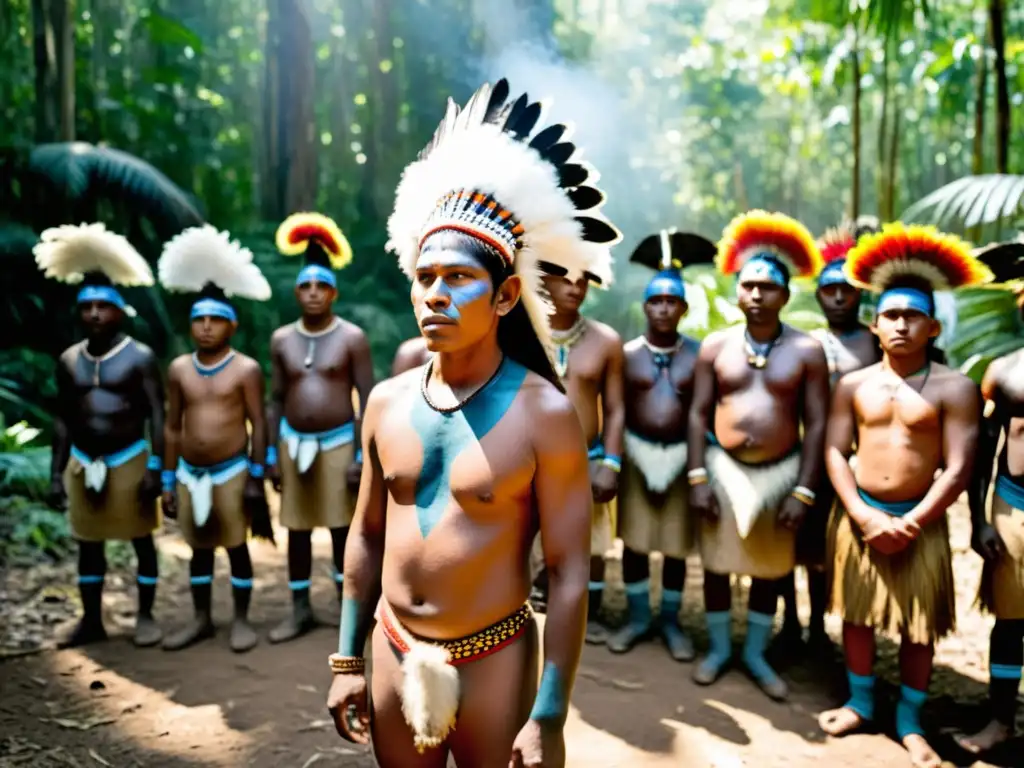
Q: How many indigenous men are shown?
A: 11